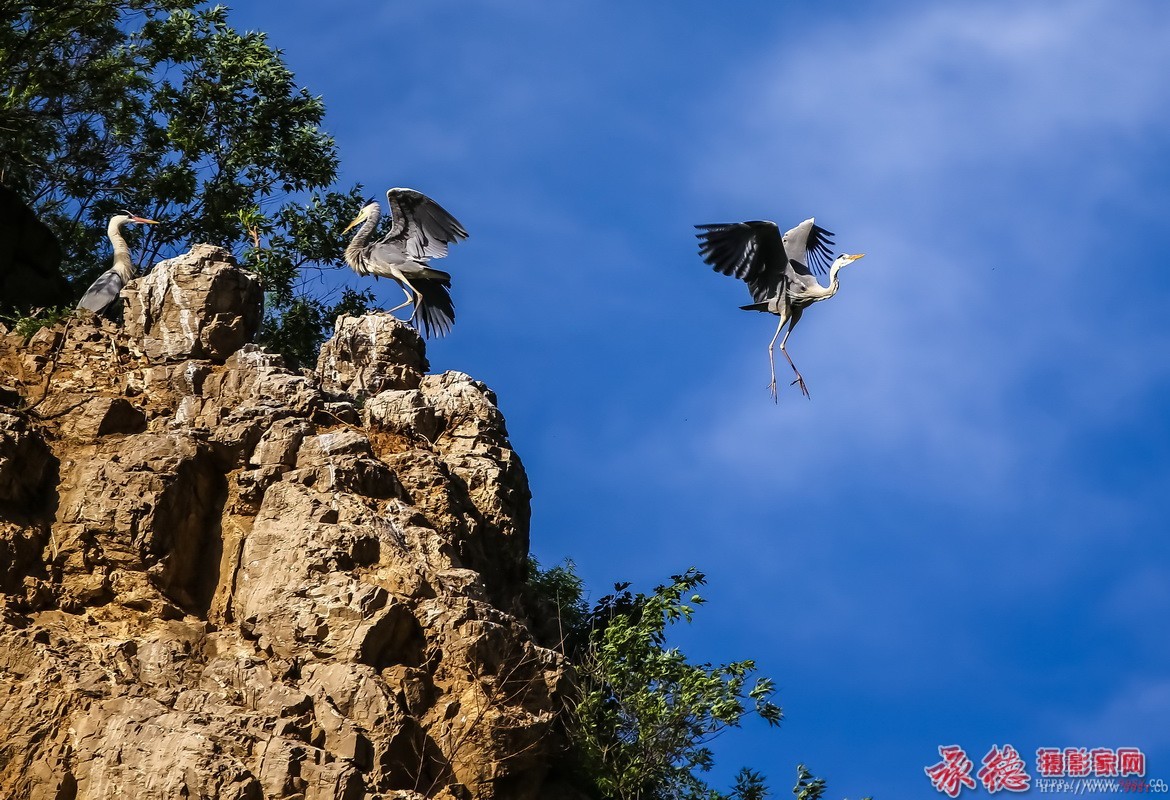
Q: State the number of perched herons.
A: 2